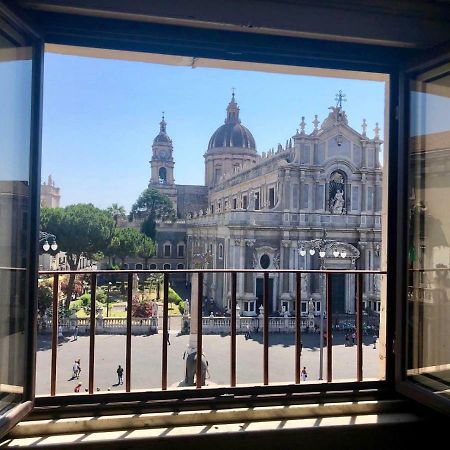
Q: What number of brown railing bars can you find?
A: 10